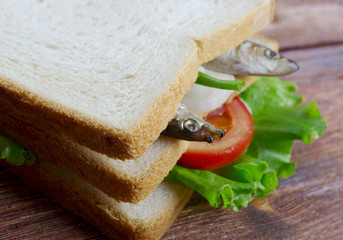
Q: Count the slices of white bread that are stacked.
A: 3